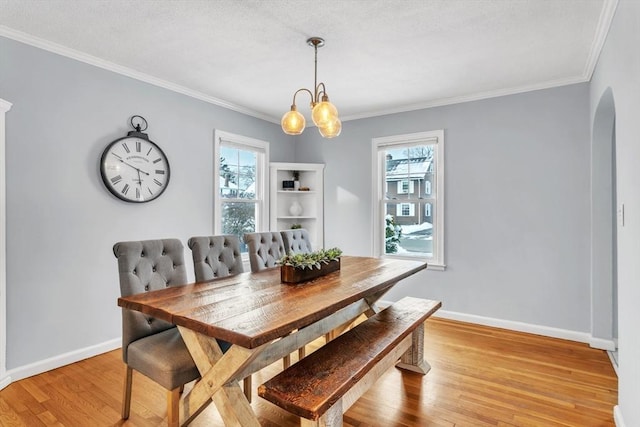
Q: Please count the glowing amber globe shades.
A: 3